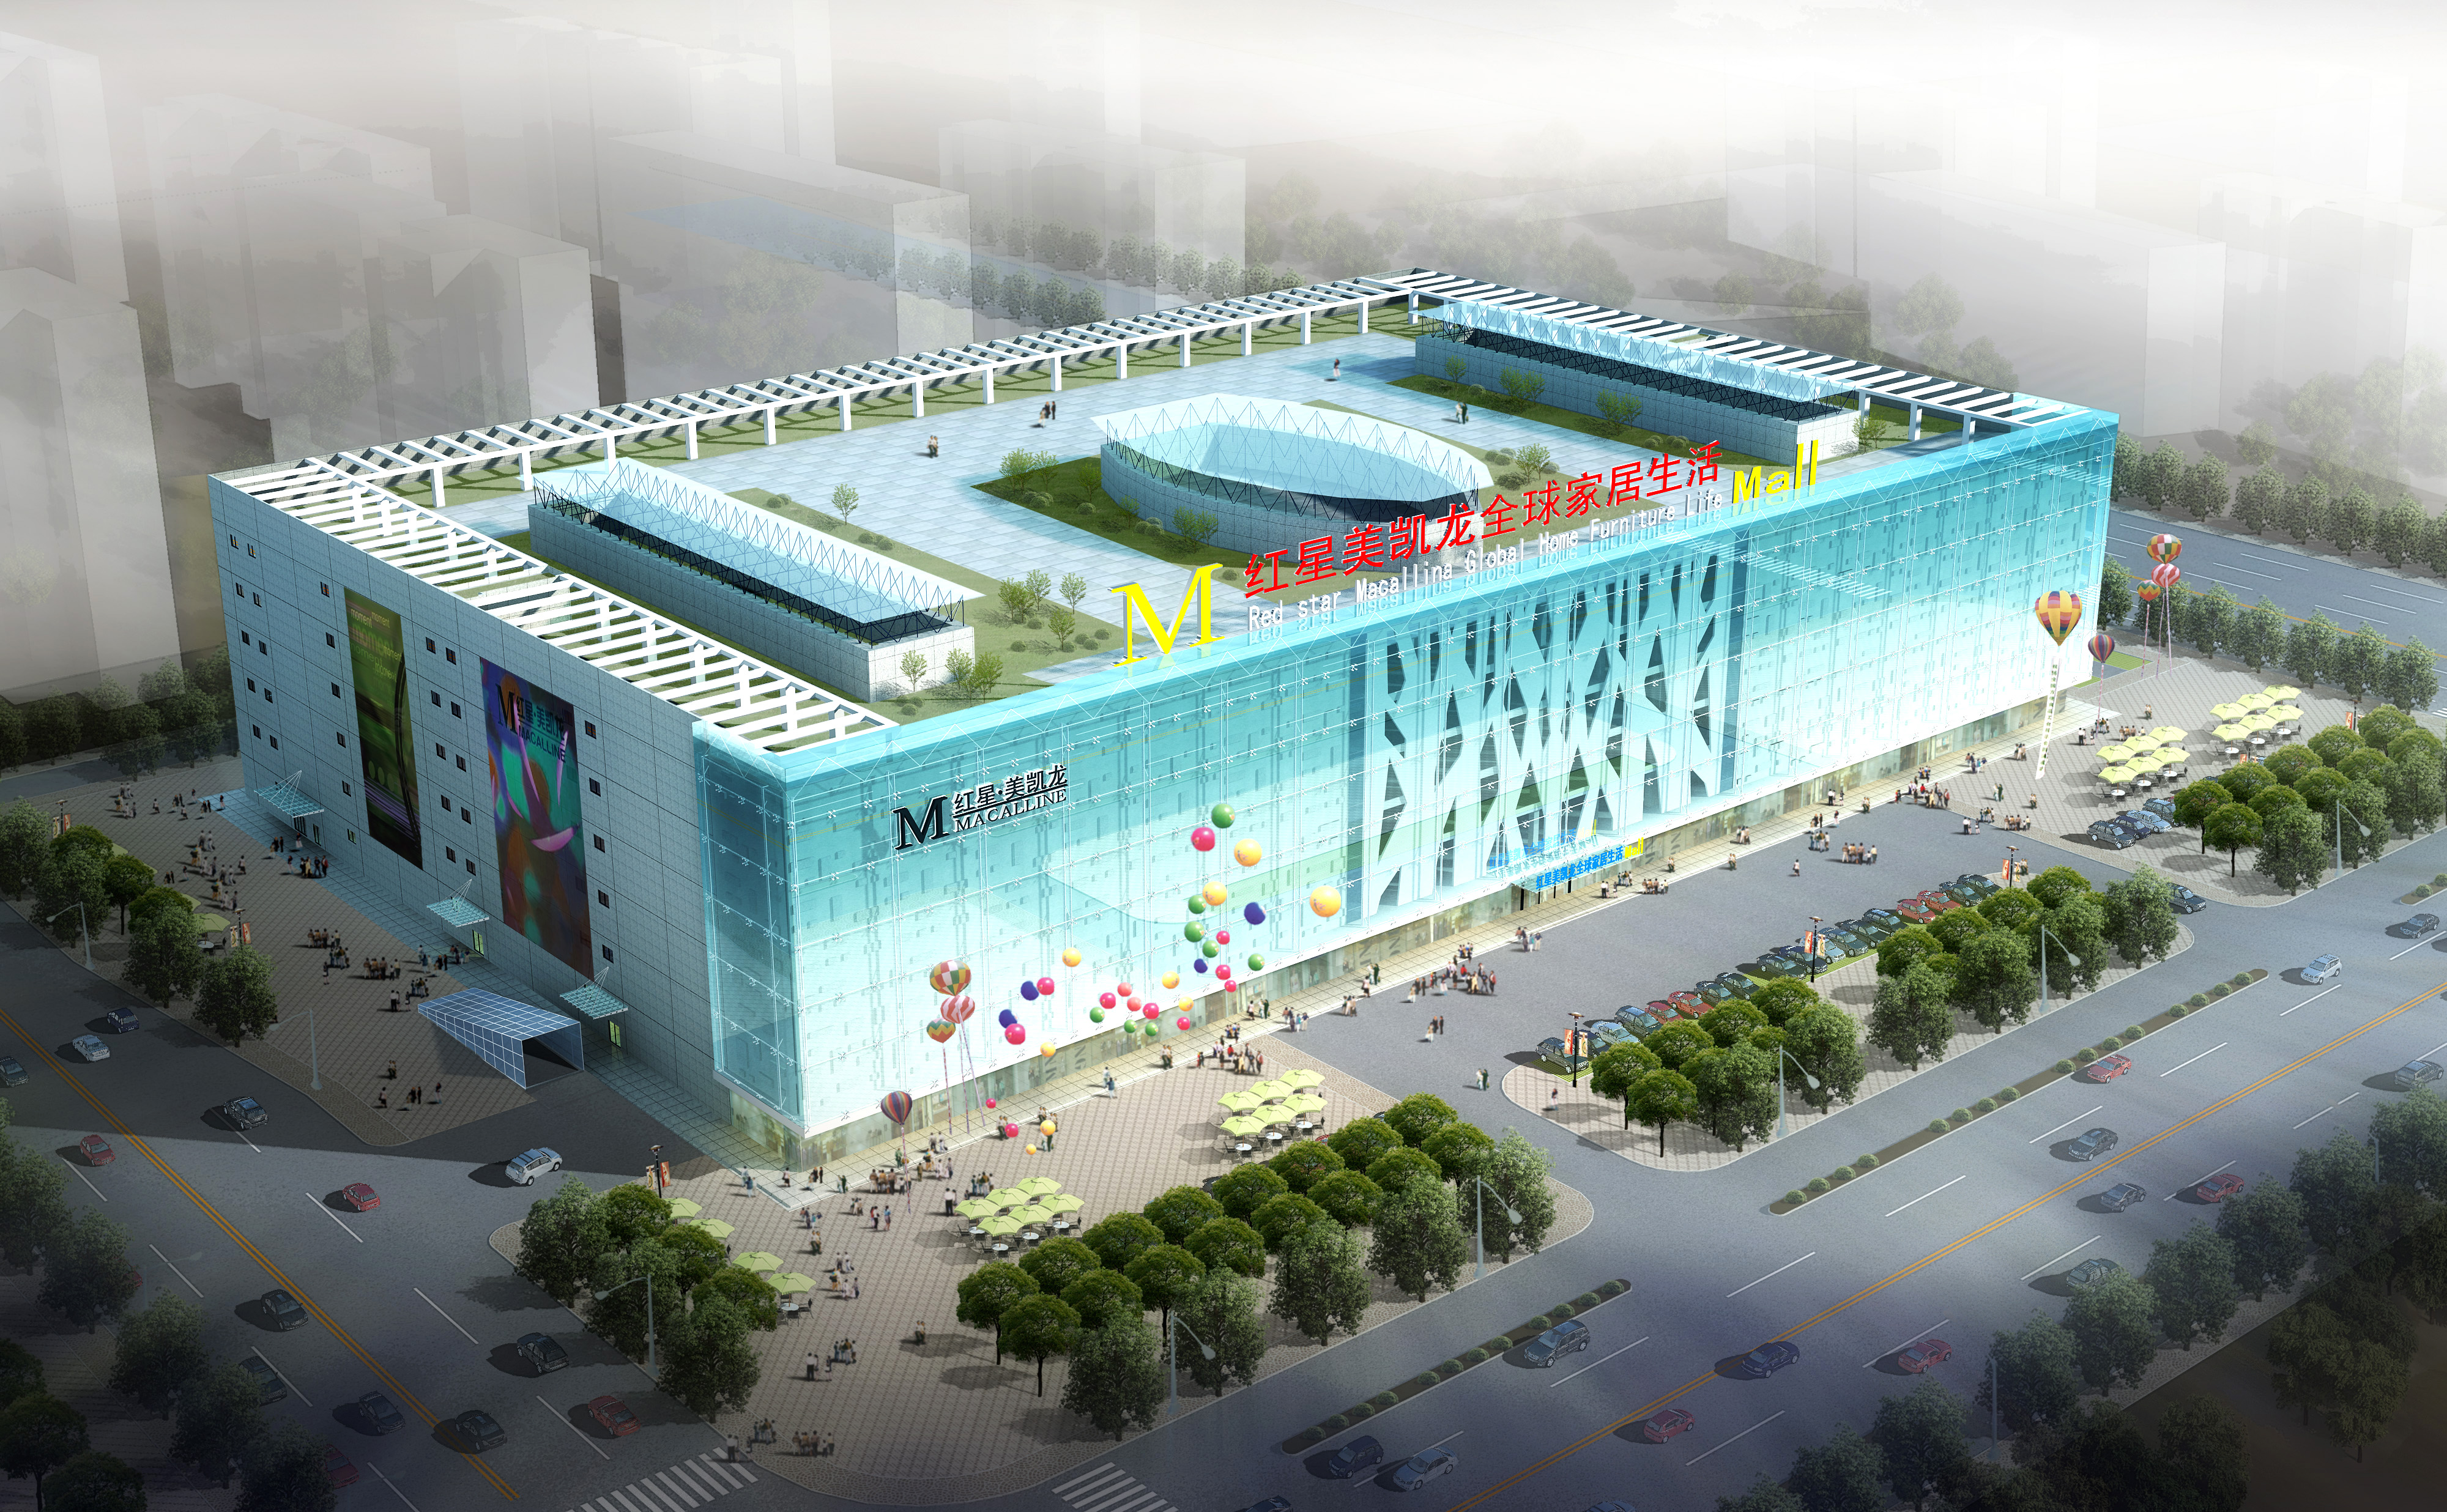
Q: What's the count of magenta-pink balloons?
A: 11